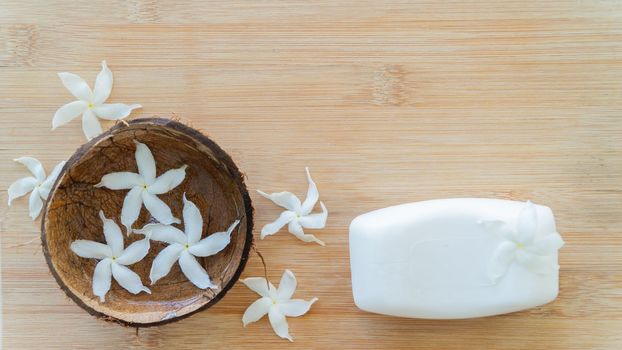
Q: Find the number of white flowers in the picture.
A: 8